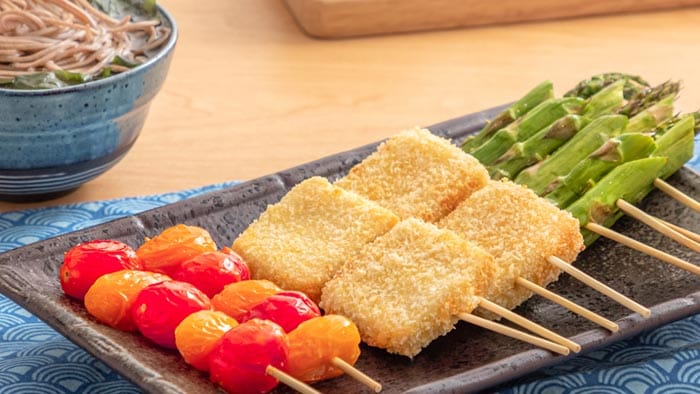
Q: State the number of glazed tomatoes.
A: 10